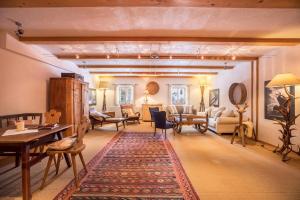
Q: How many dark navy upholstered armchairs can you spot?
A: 2